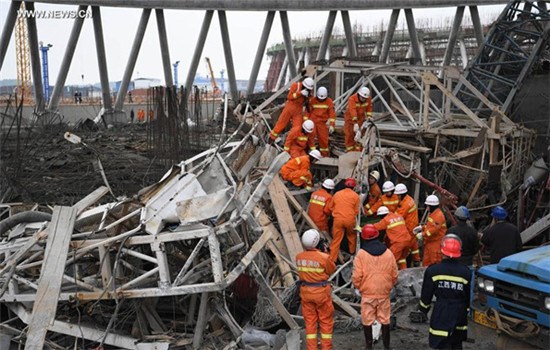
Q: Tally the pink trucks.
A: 0